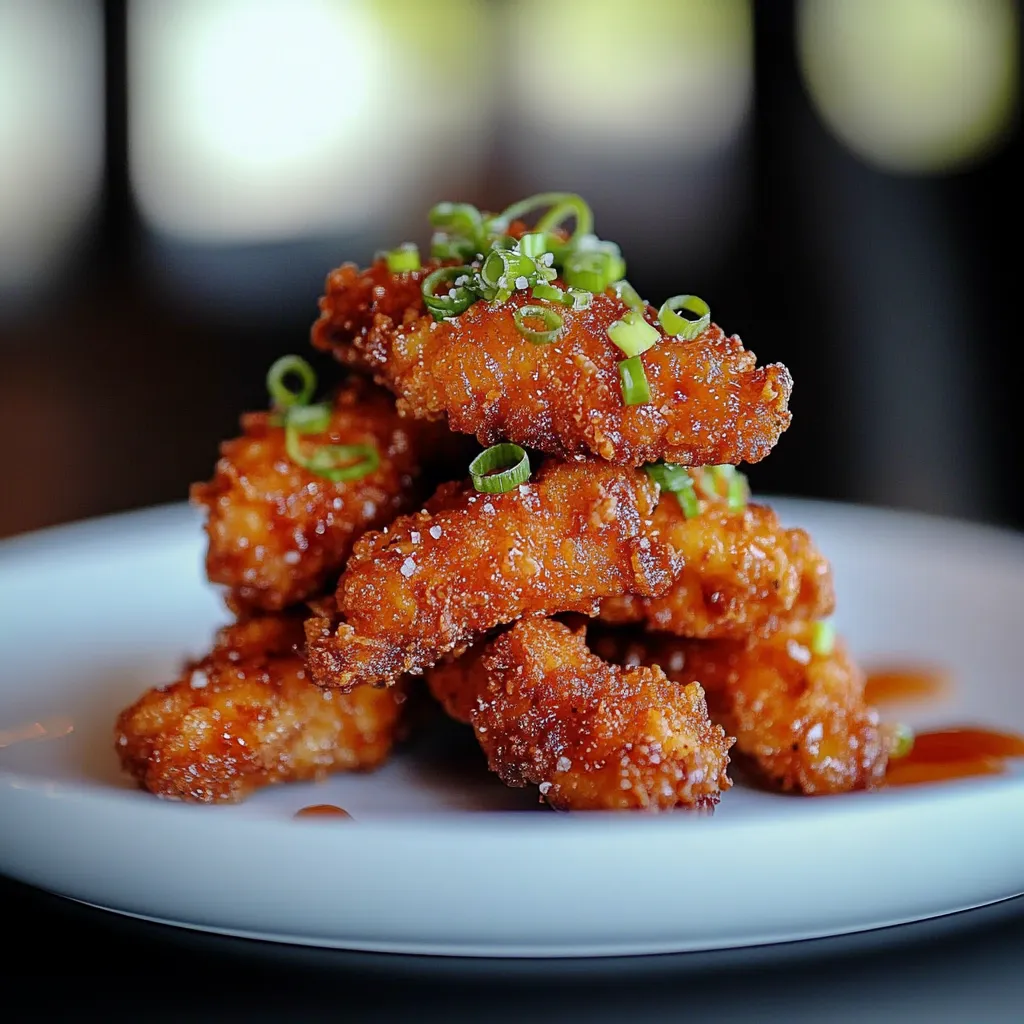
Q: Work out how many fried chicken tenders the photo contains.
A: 7